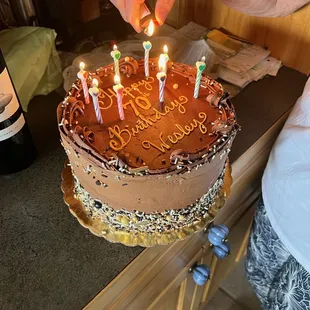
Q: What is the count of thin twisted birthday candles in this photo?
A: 8